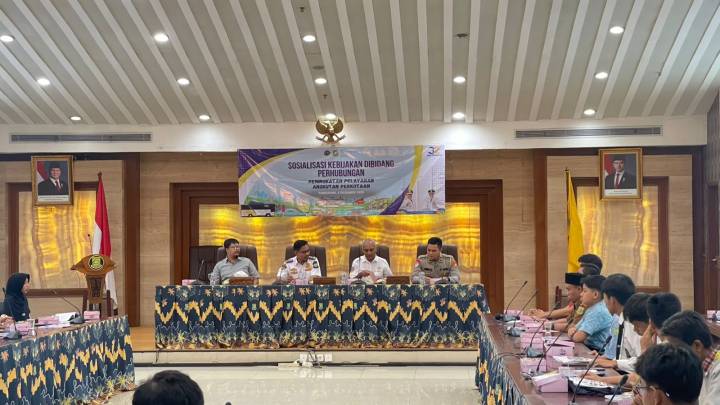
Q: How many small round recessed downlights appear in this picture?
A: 14